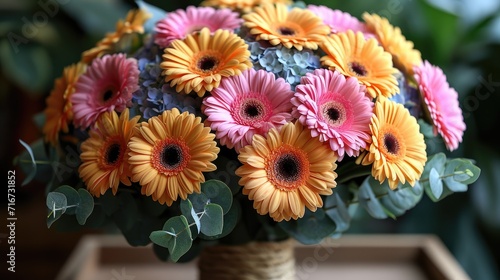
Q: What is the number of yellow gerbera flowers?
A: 11